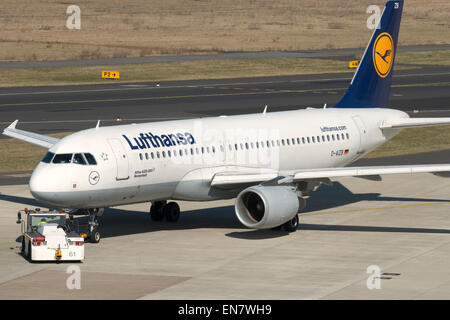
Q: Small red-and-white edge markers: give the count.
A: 3